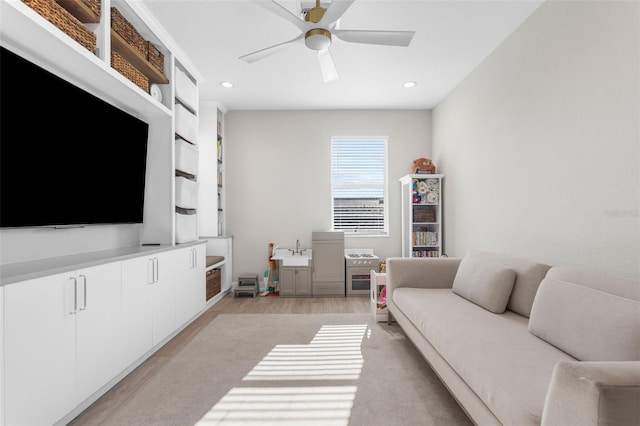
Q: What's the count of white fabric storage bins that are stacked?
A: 5